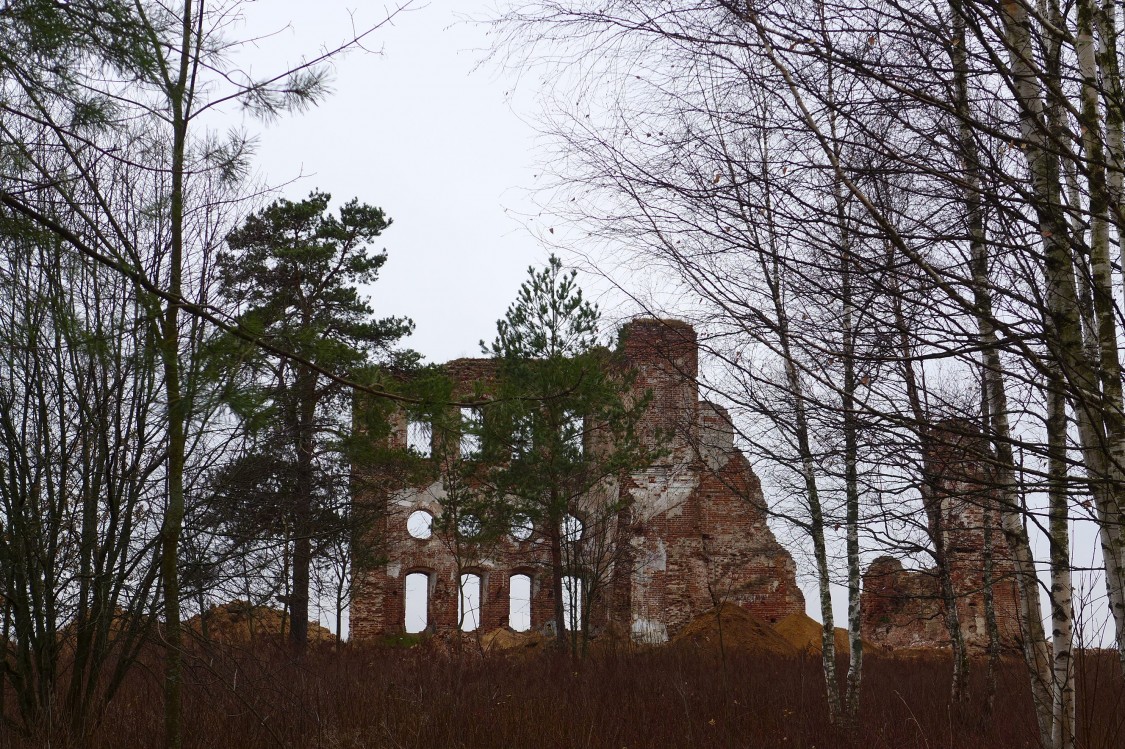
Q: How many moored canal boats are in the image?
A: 0